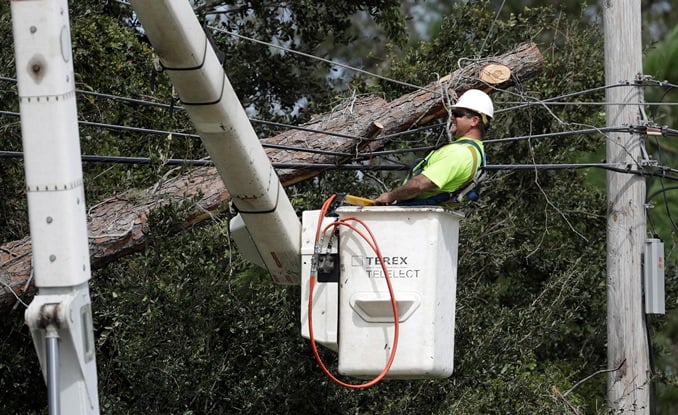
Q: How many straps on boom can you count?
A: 3